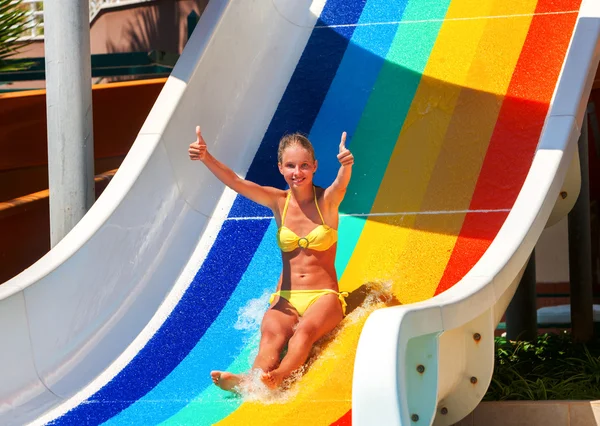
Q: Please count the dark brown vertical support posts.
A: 2